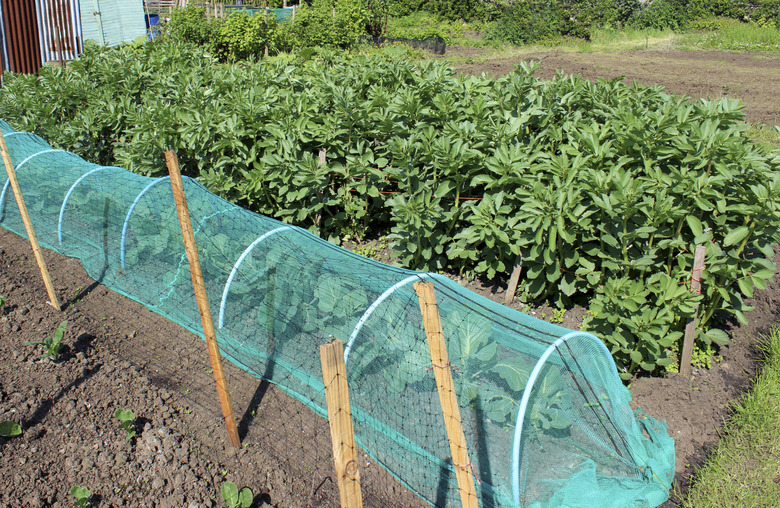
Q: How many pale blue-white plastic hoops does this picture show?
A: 7